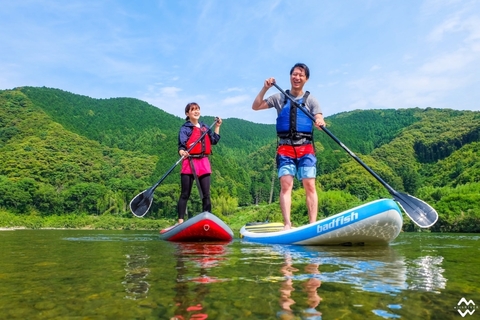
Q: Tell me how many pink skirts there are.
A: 1